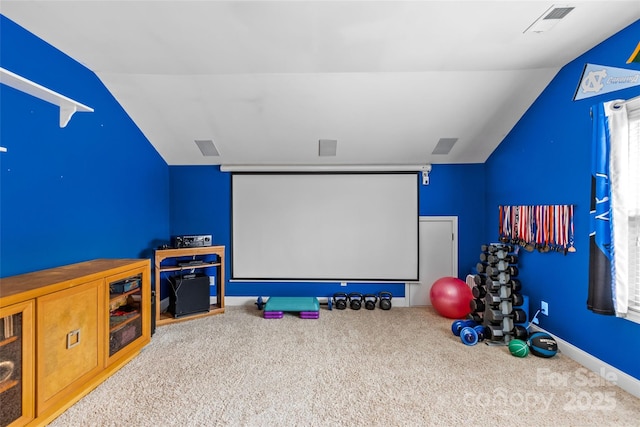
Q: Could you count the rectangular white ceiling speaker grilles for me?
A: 3